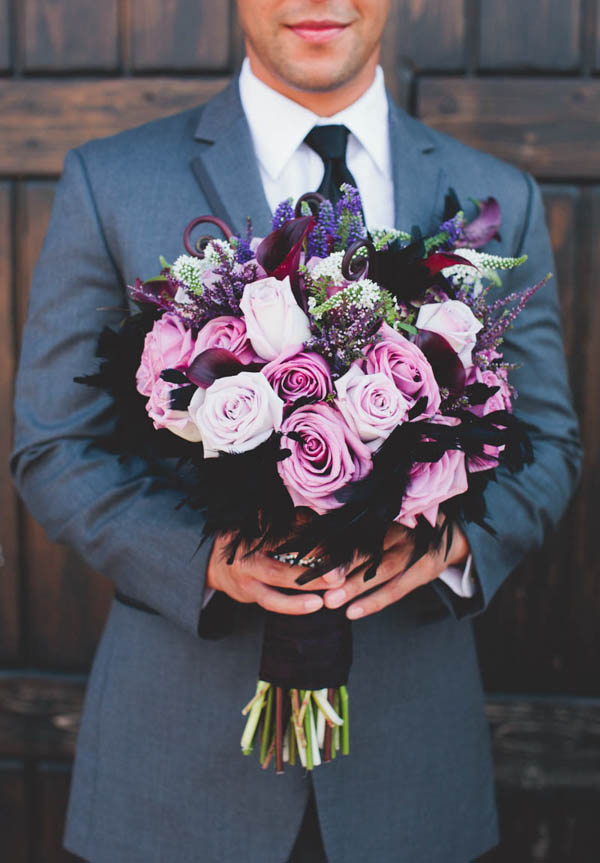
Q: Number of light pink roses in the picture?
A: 4